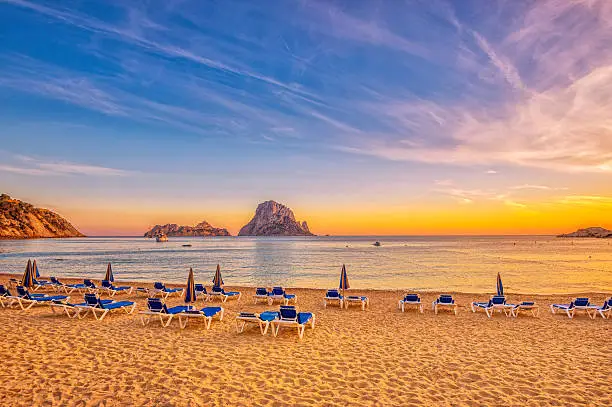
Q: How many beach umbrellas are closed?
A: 7